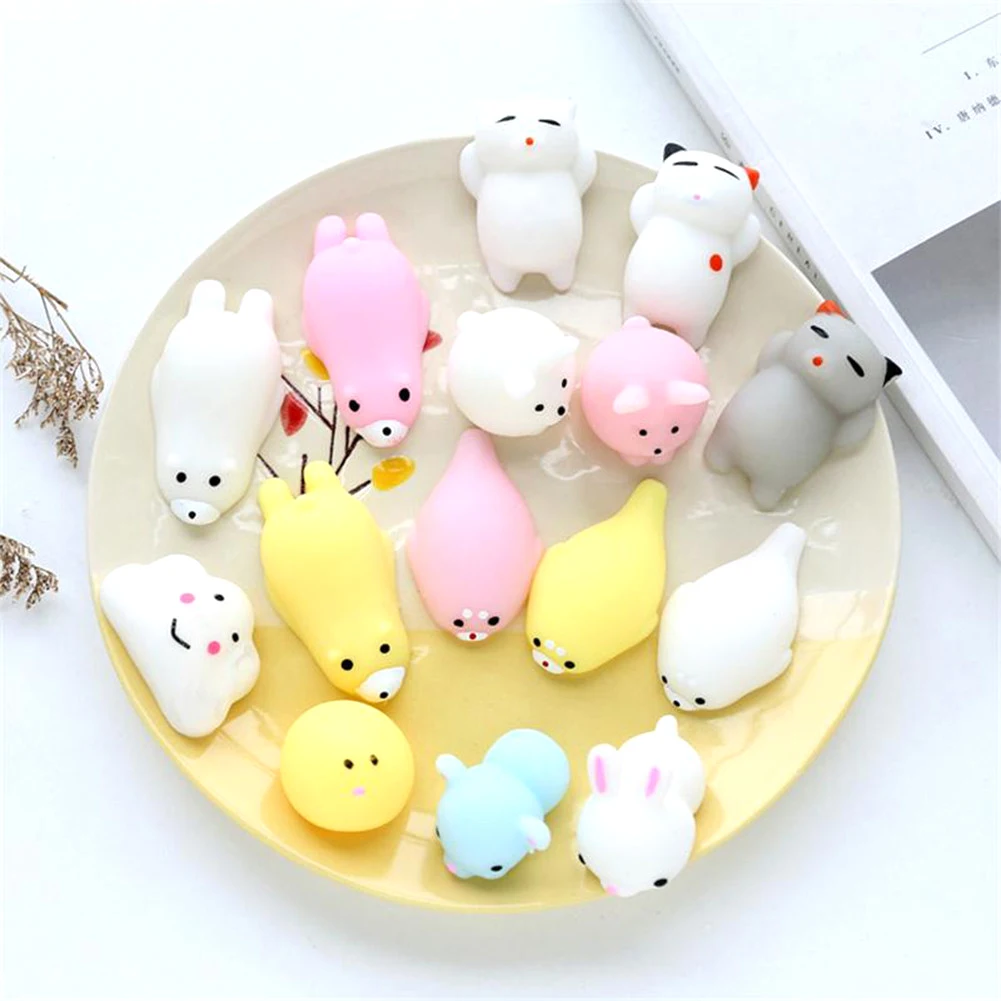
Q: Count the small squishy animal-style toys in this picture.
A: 15